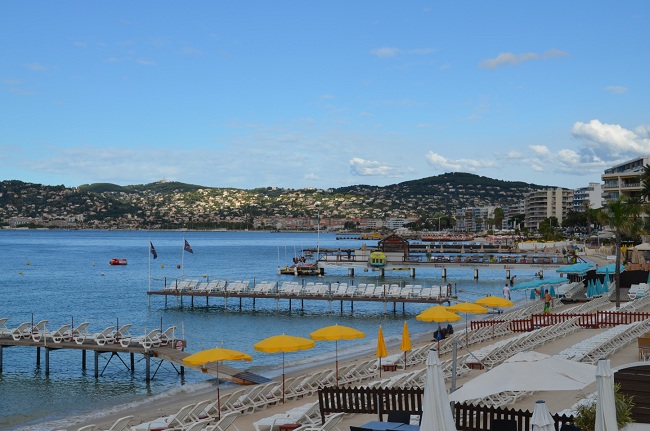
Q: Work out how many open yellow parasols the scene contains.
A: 6